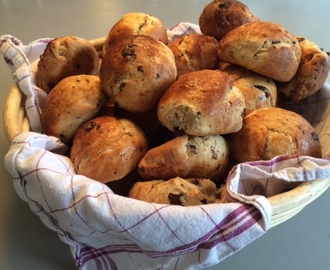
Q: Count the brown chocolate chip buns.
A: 14